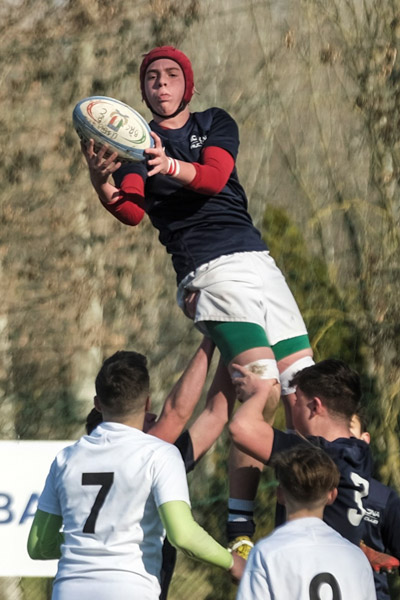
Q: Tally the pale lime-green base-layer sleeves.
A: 2